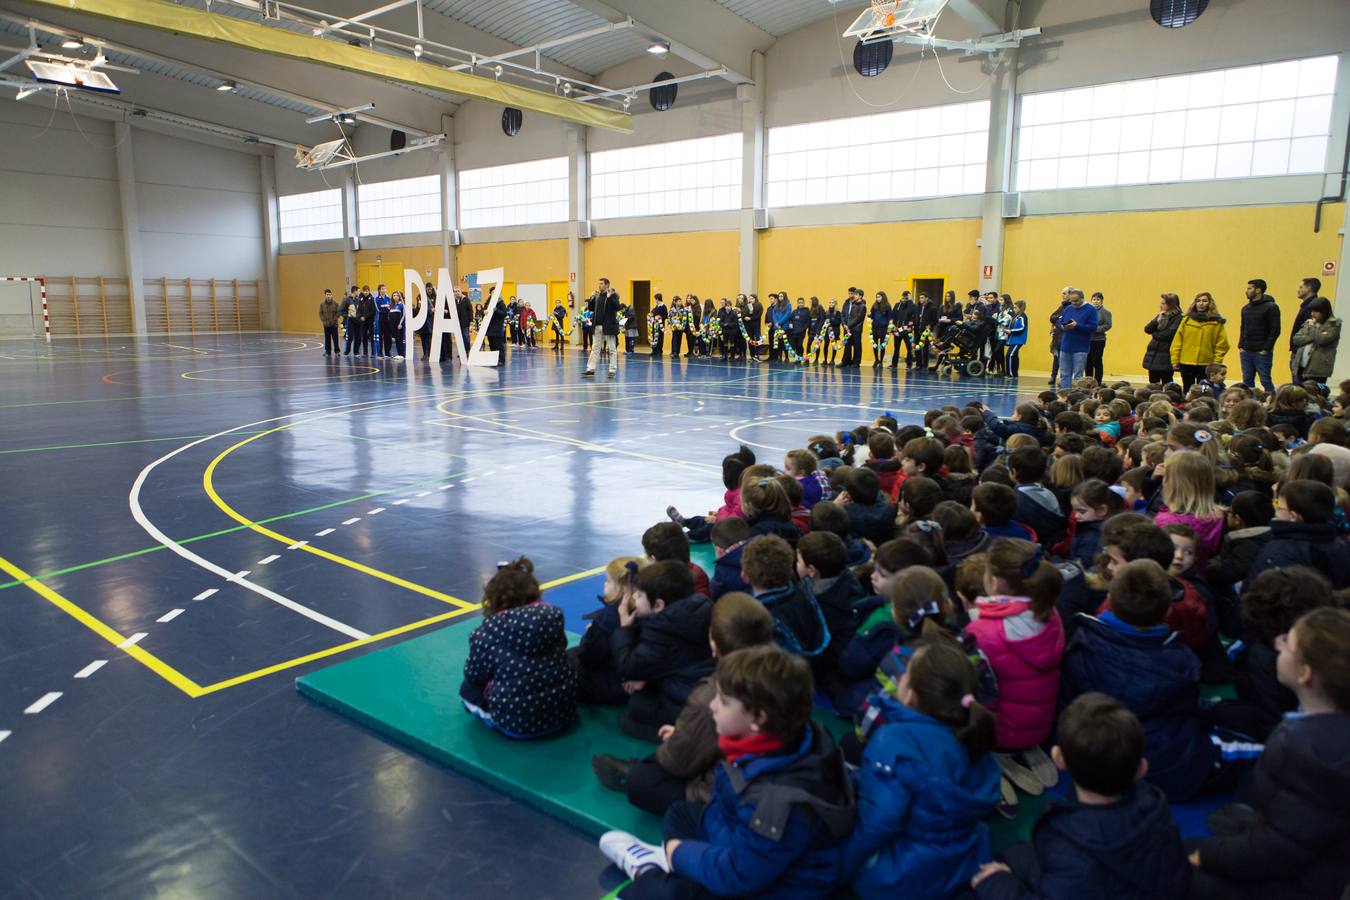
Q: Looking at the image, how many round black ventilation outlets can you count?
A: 5